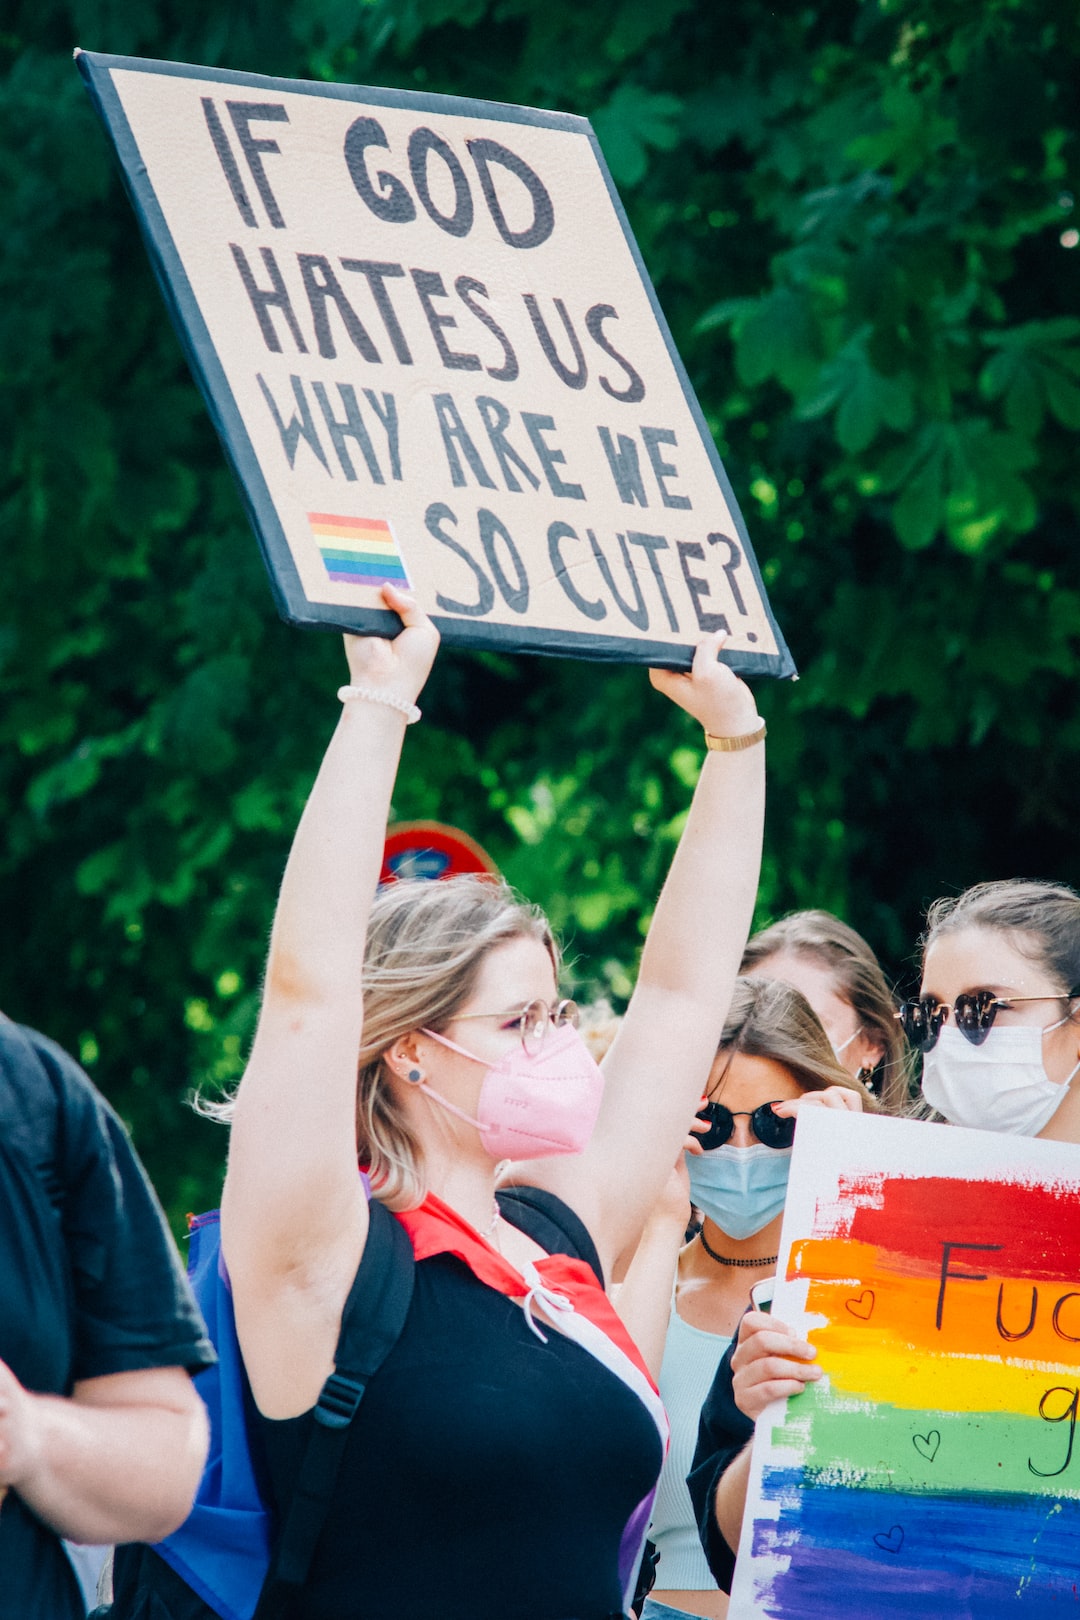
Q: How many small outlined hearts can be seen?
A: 3